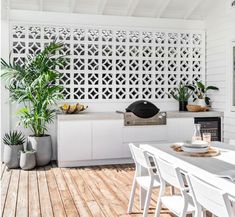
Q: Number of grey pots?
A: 3